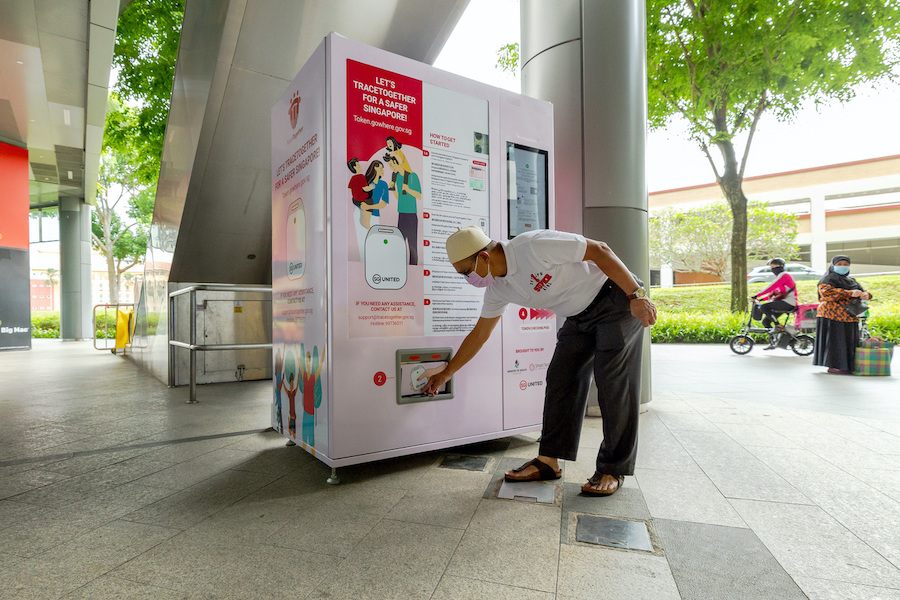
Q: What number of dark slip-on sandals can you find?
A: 2